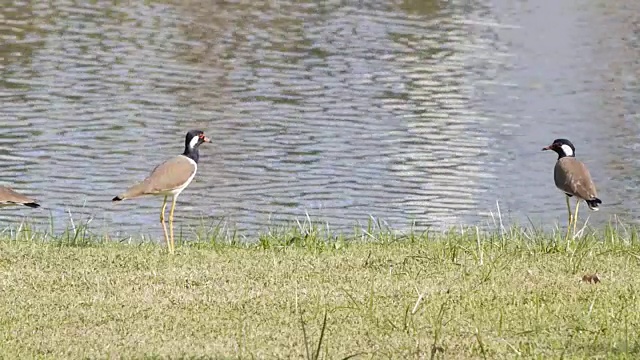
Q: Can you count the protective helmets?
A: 0